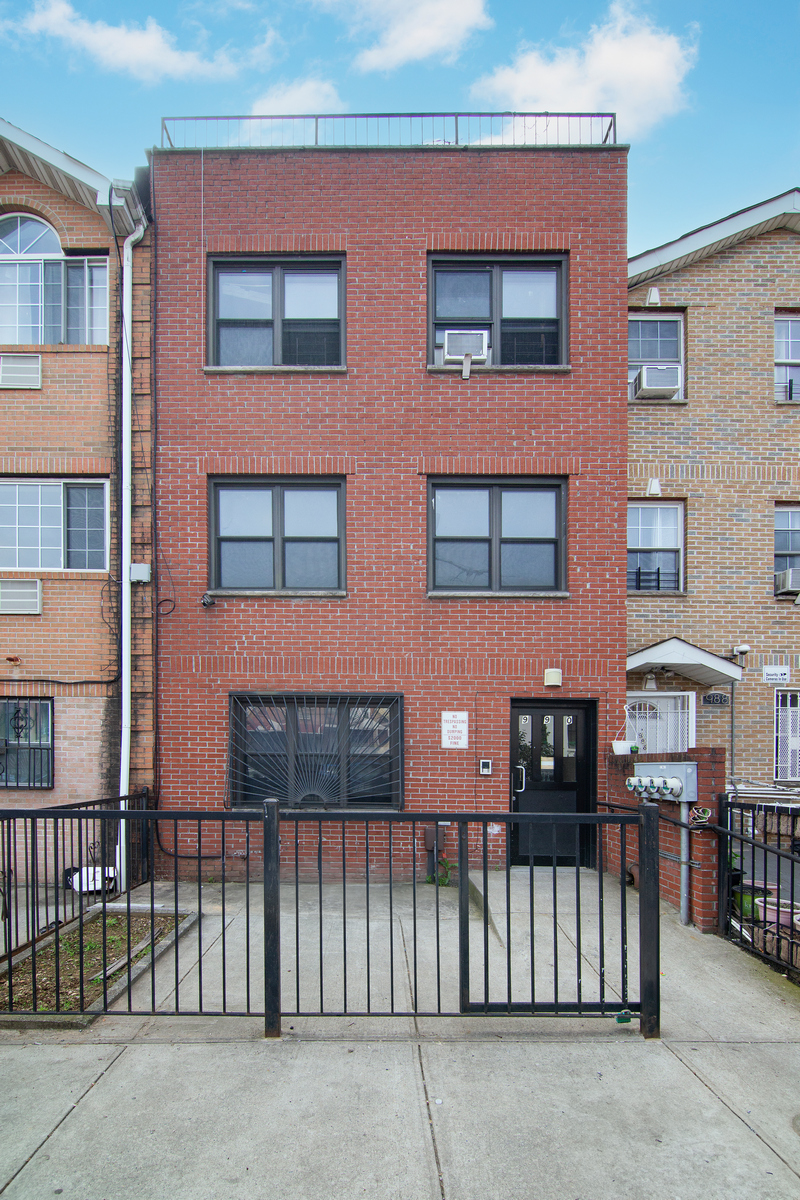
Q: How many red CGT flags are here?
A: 0